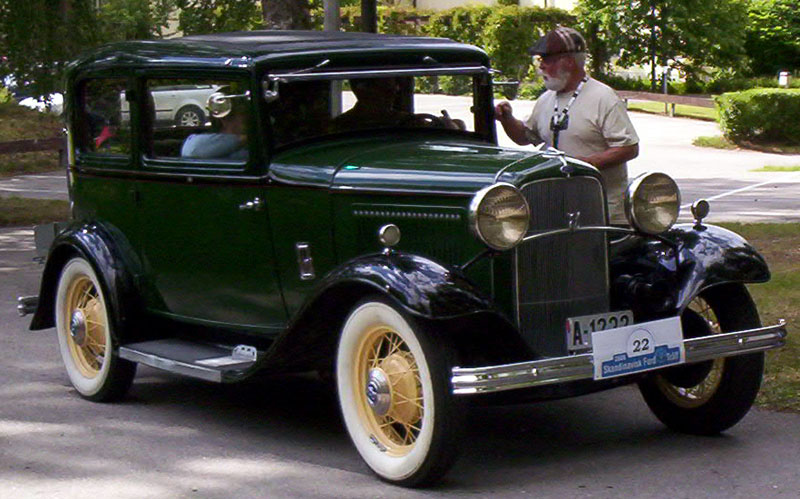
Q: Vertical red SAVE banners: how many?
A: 0